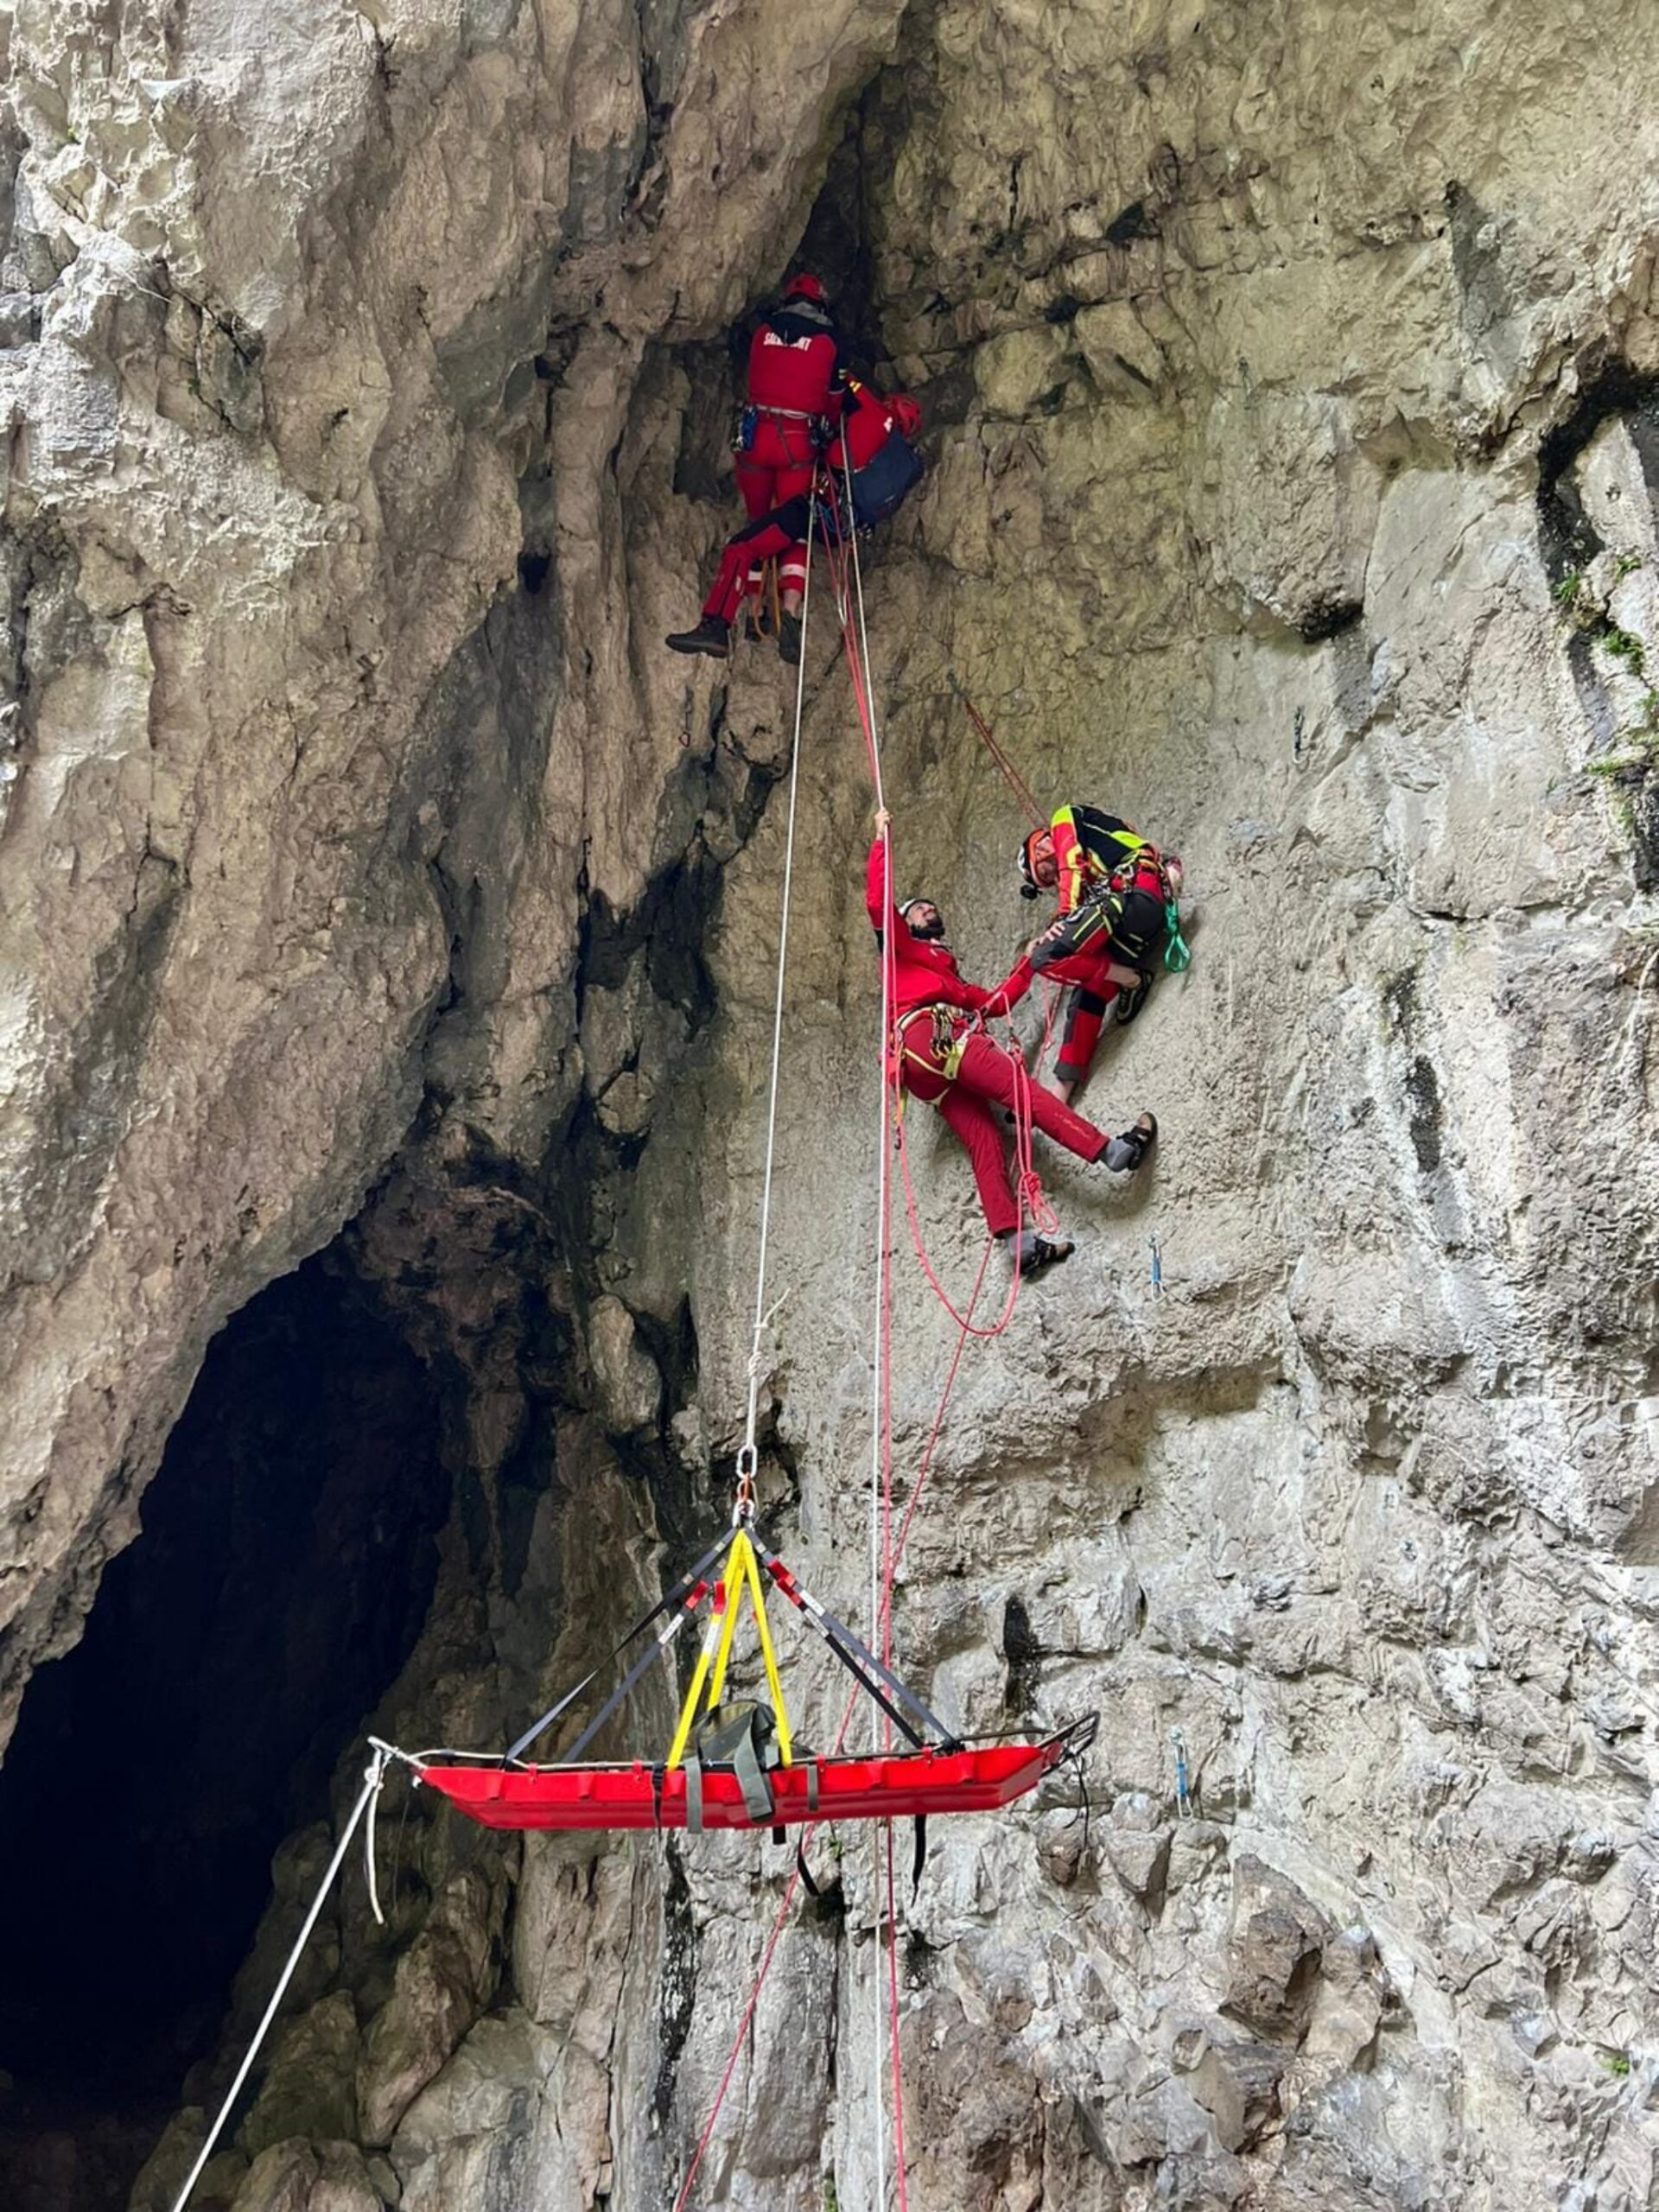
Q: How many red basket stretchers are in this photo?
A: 1